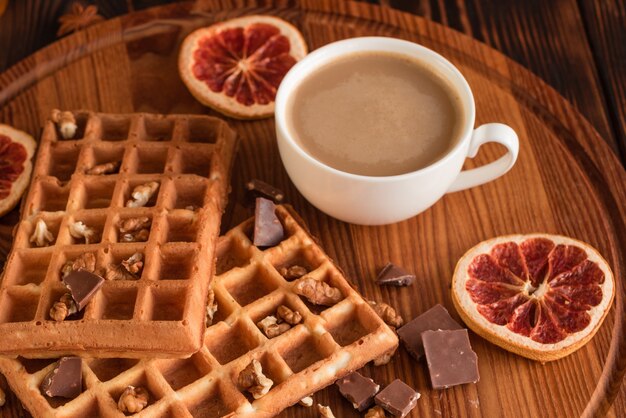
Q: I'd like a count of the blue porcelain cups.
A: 0